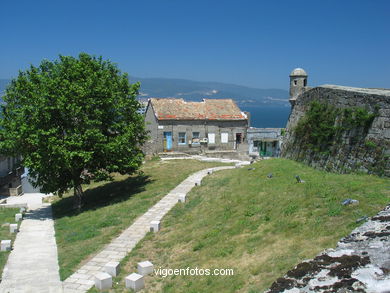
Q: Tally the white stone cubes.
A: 12